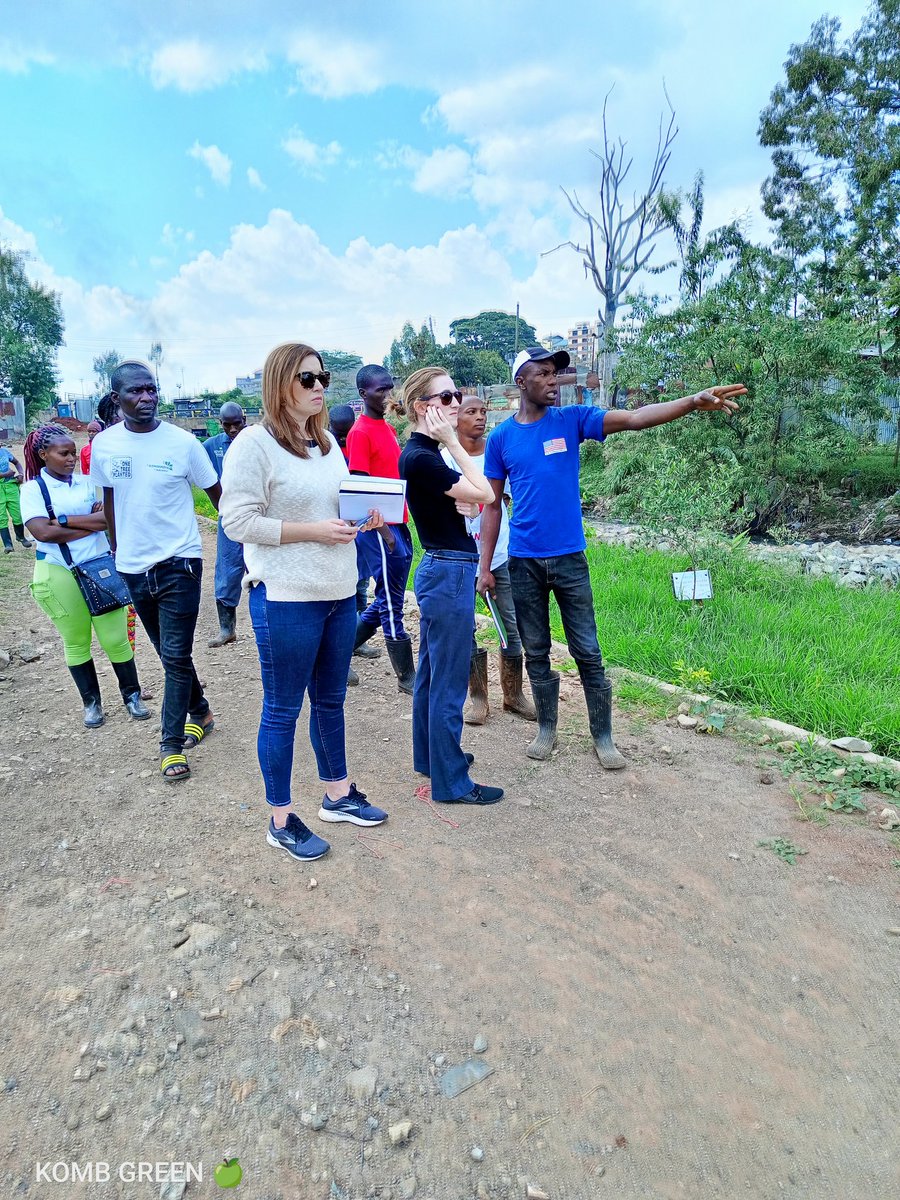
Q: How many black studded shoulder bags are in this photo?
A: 1